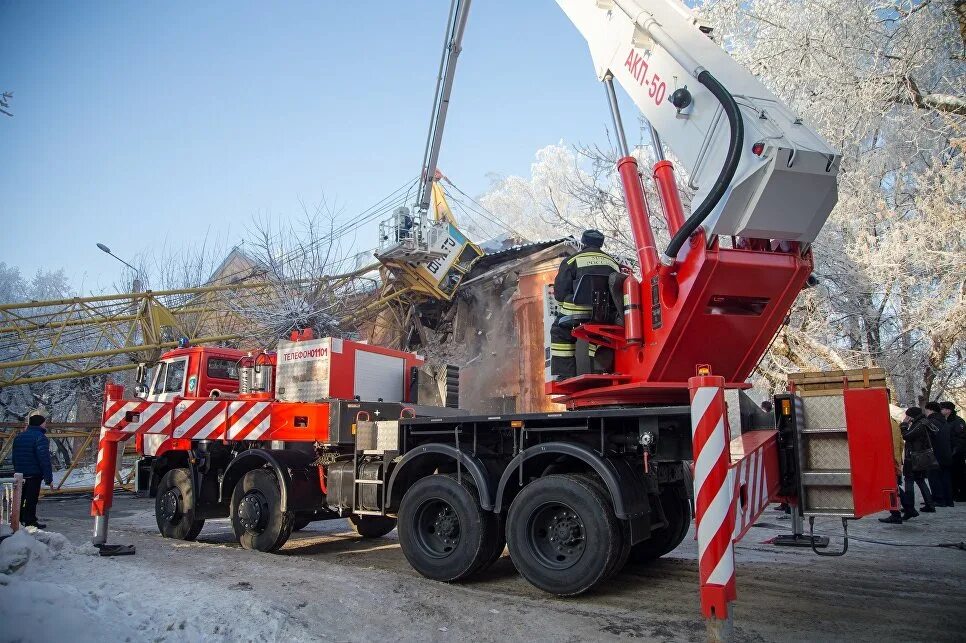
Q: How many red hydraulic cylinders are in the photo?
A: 2